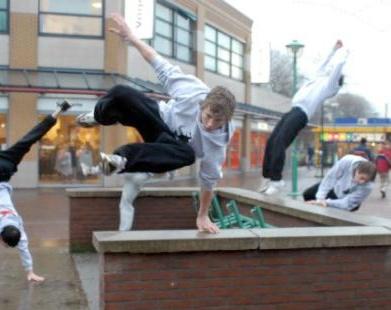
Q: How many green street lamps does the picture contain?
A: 1